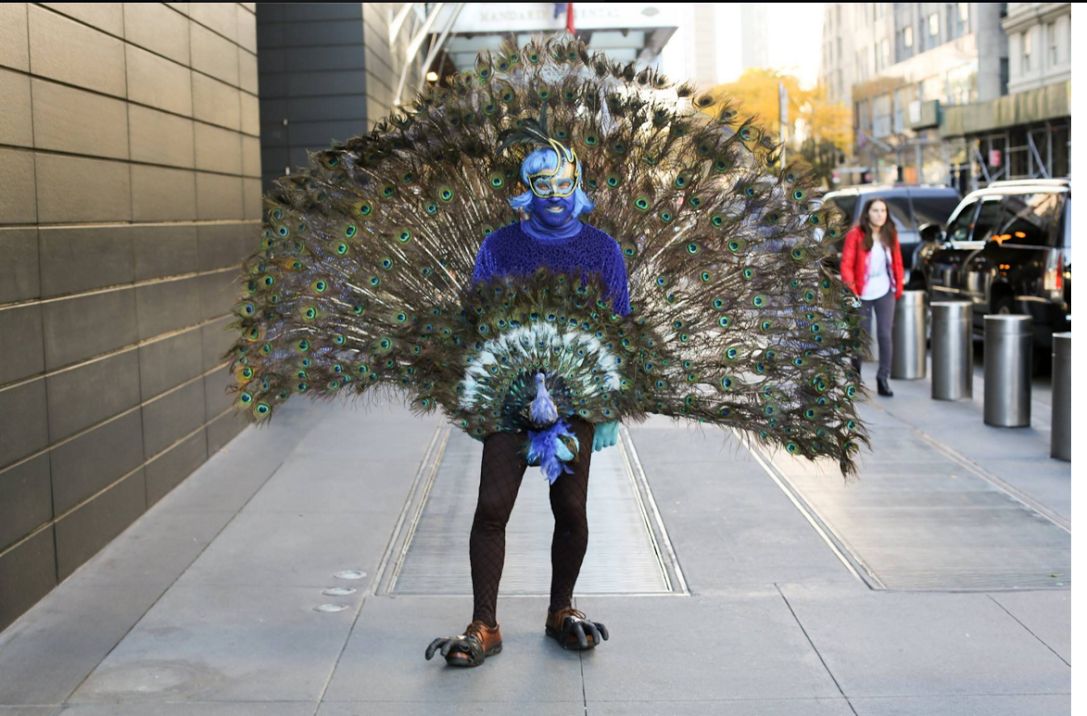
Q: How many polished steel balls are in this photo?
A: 0